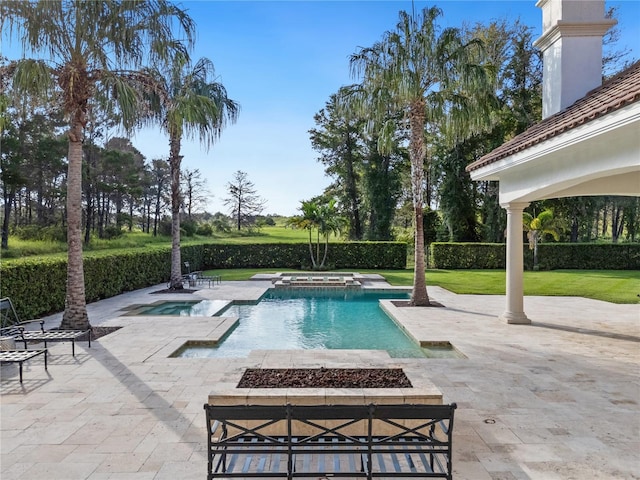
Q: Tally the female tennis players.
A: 0